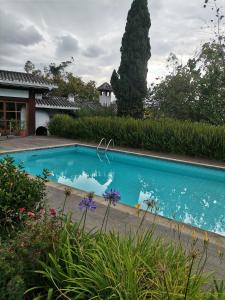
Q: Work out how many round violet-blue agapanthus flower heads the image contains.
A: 2